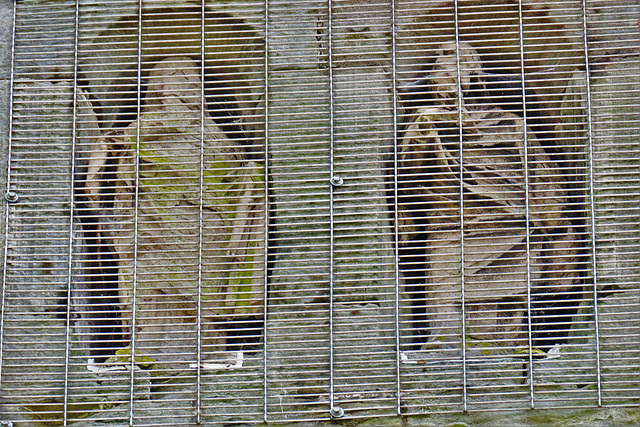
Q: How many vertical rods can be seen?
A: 10